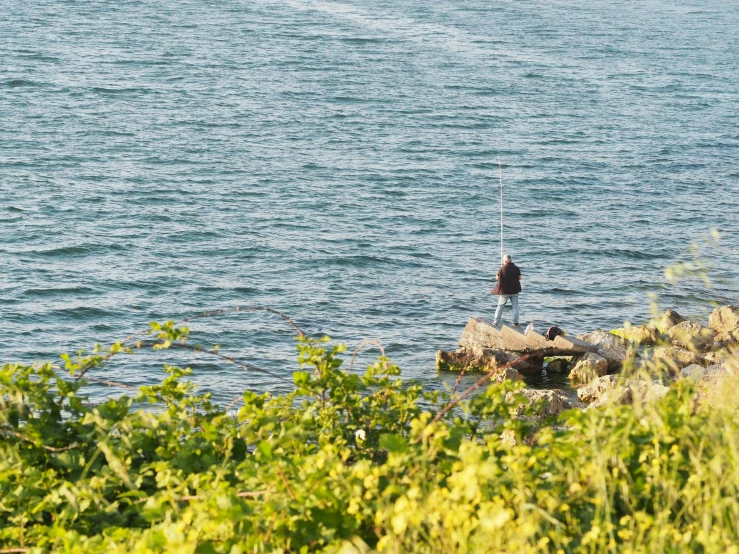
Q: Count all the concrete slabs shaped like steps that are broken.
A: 1